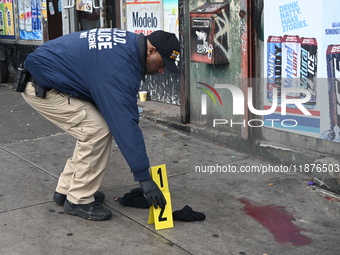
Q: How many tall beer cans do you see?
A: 4